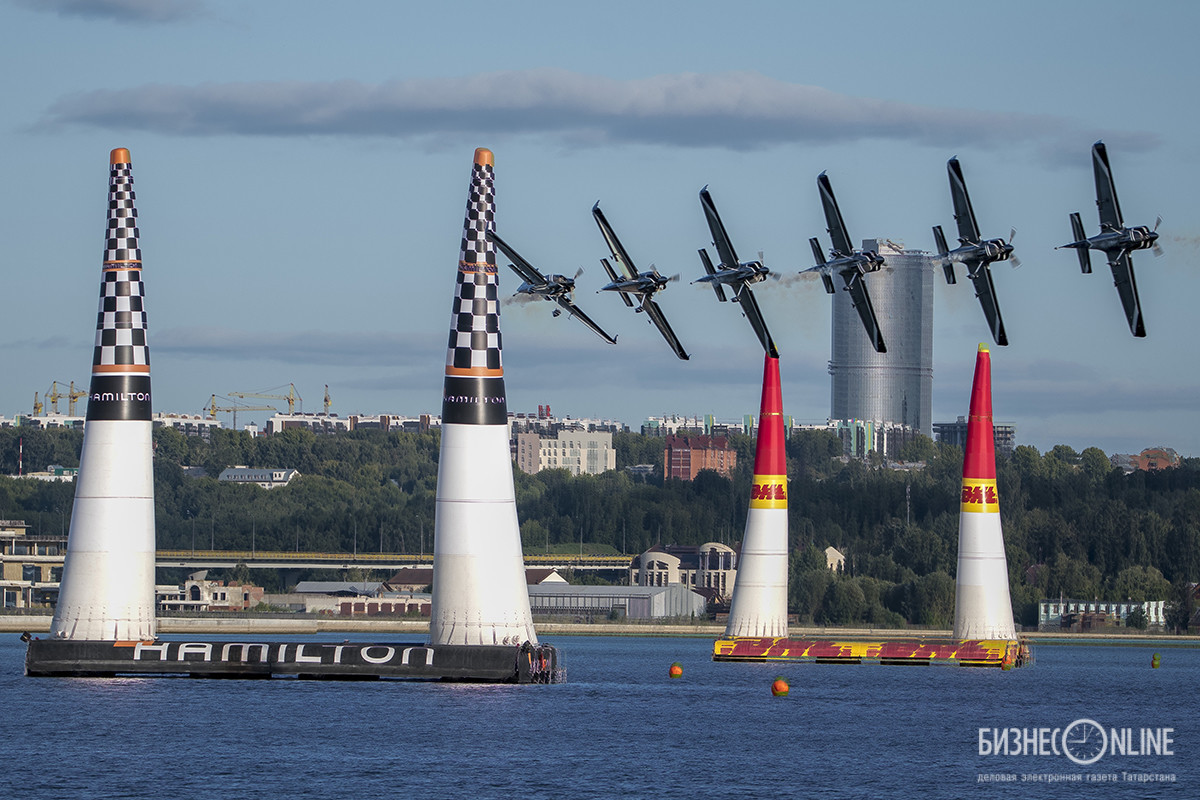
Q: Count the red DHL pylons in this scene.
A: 2